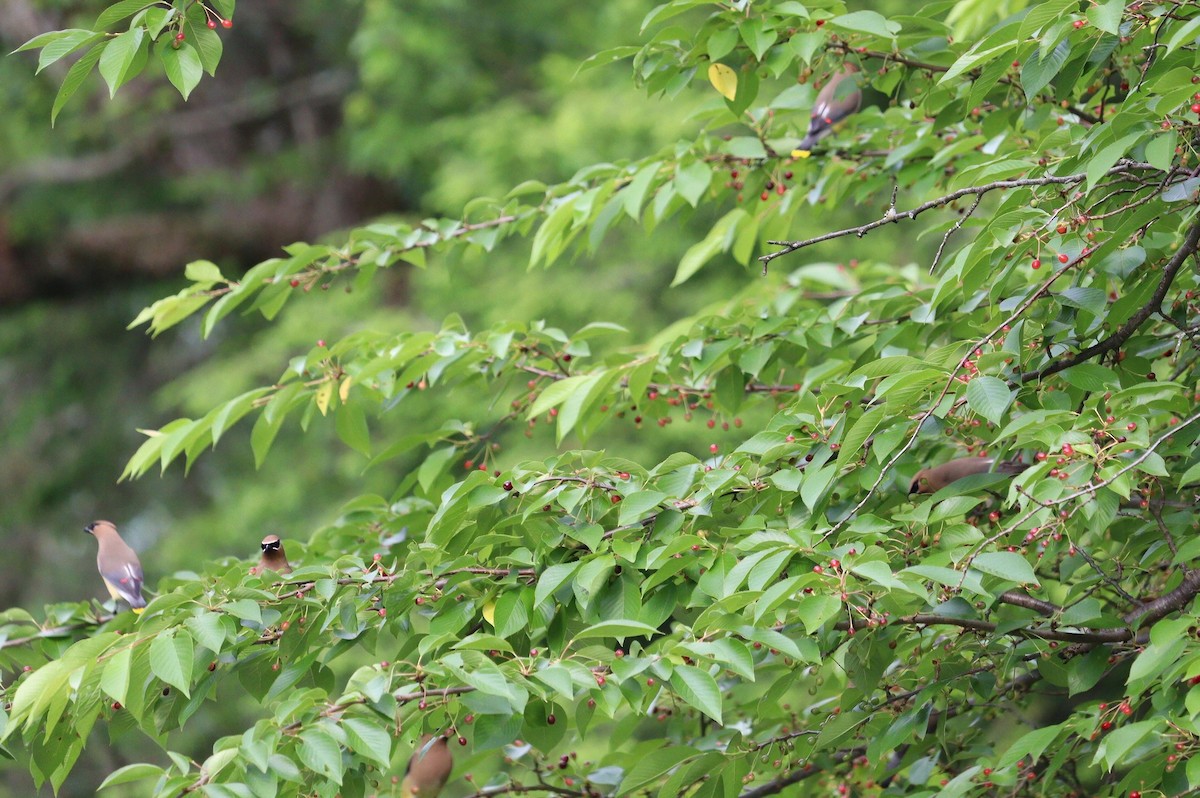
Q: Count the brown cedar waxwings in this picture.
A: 5